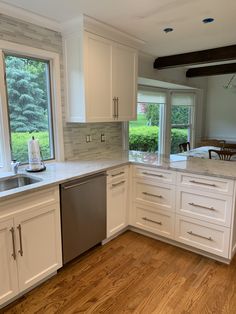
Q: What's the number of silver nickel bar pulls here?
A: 12